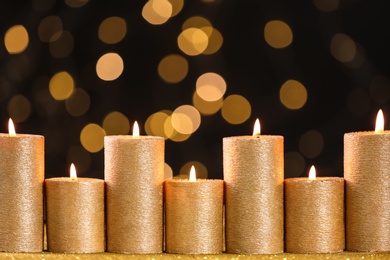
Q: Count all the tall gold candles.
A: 4